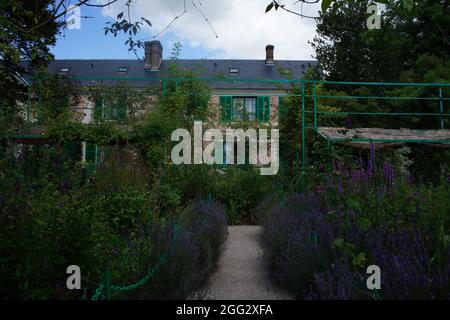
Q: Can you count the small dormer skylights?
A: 3